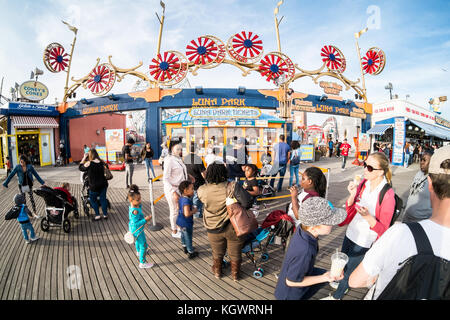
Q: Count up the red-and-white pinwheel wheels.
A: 8